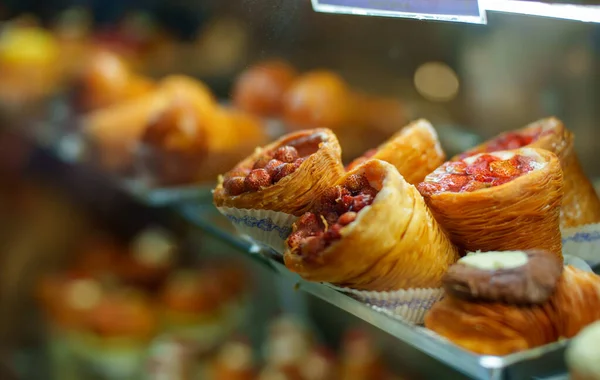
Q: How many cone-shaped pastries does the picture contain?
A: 5